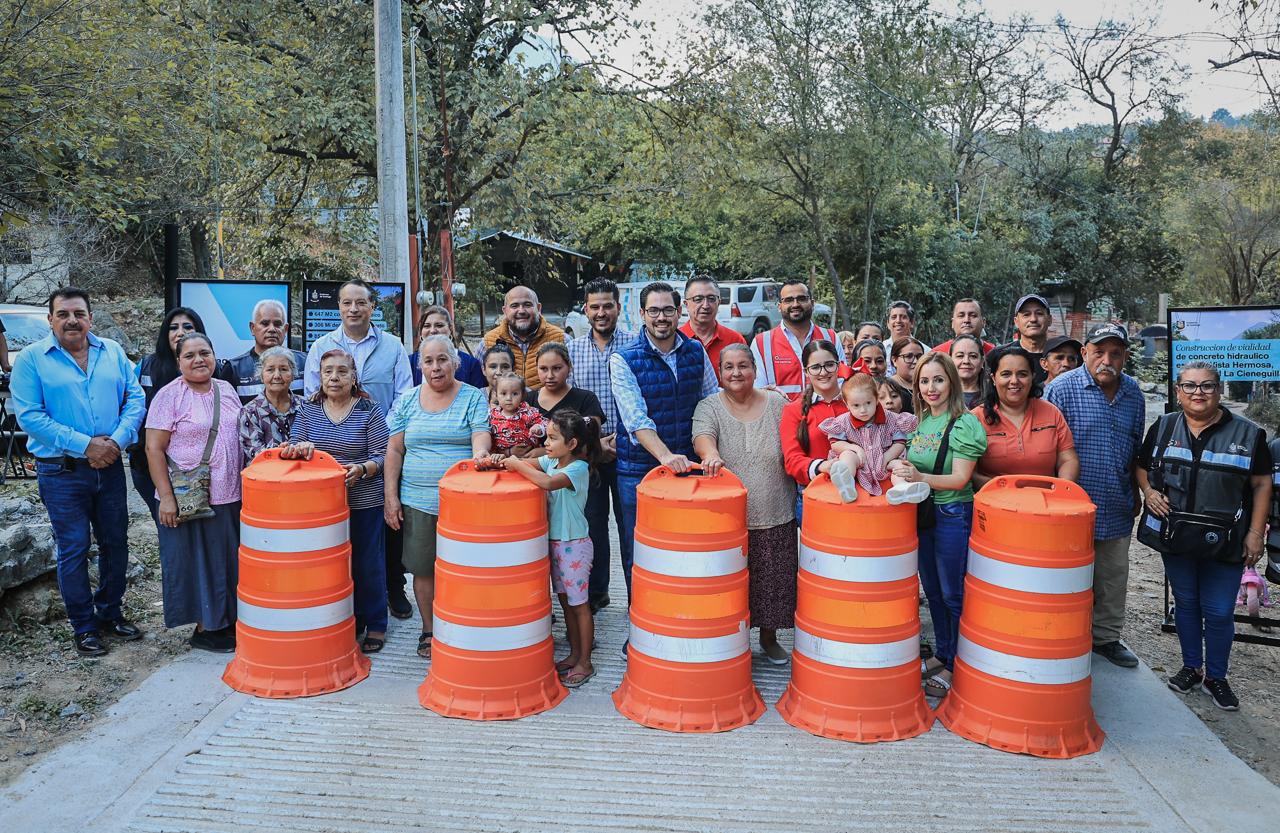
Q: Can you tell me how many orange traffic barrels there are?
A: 5